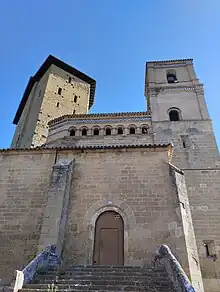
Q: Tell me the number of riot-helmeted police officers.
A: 0